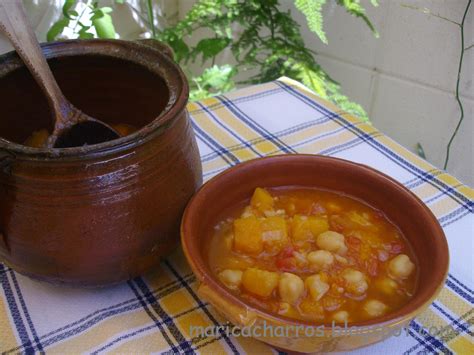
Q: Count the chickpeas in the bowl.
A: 9